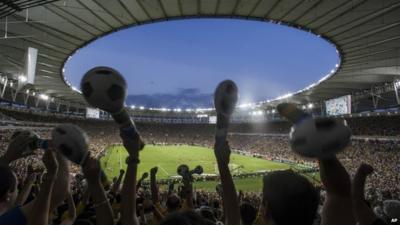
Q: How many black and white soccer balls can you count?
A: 4